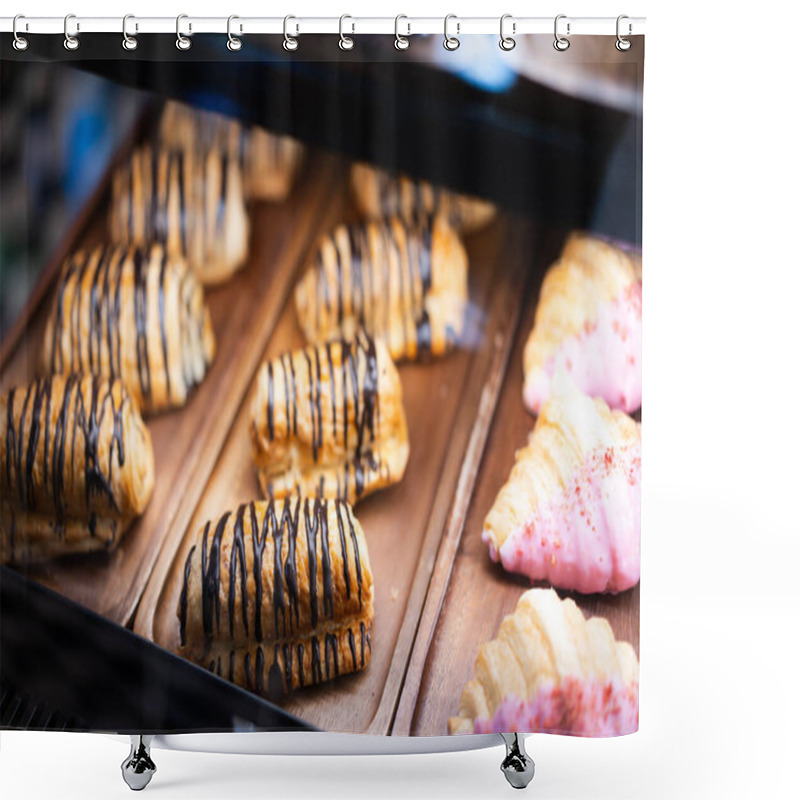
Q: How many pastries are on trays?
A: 11